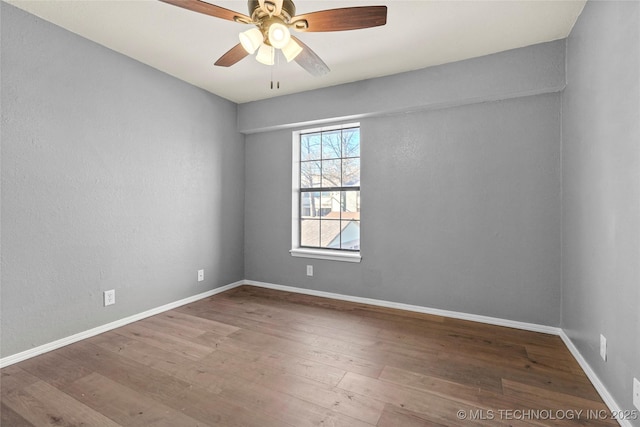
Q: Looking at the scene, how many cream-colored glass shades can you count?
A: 4